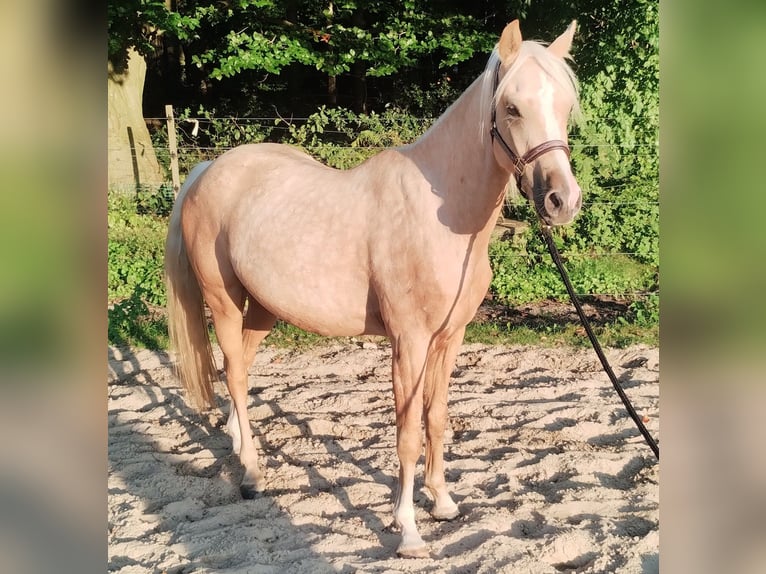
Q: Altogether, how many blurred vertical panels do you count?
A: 2